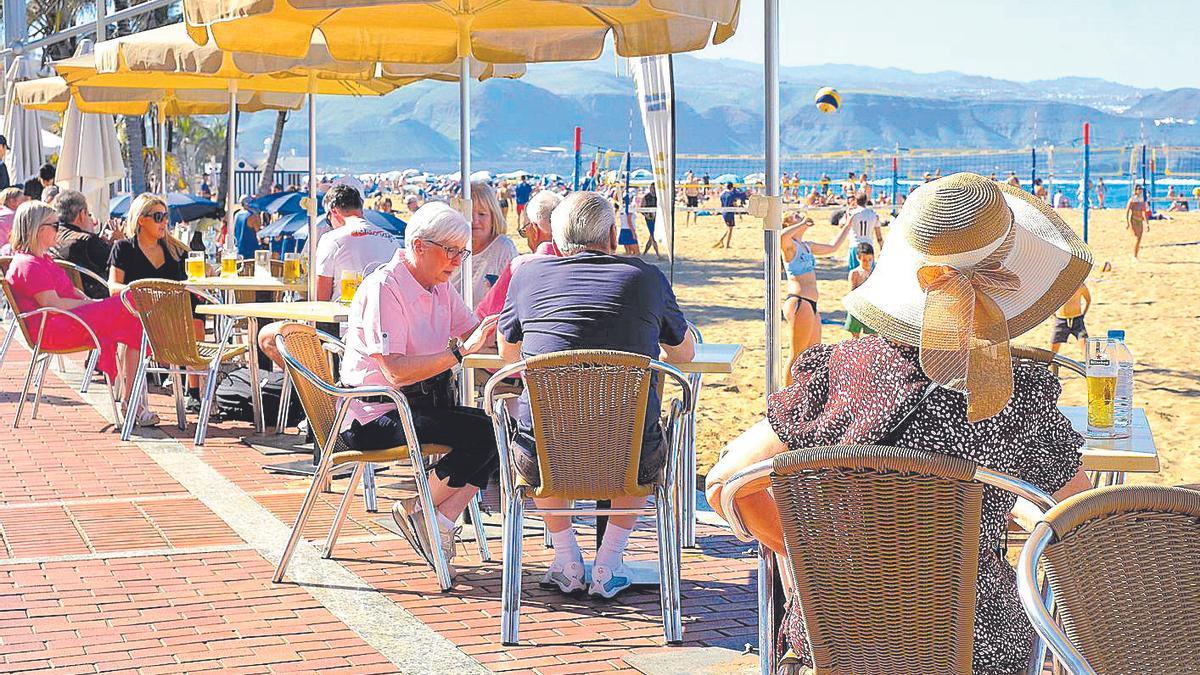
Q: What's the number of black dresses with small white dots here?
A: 1